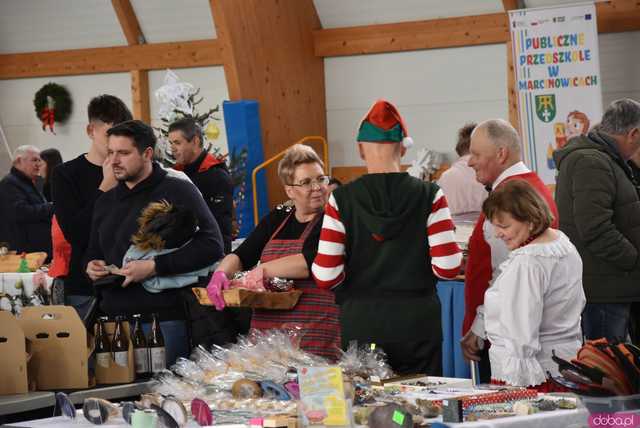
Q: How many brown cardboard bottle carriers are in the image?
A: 3